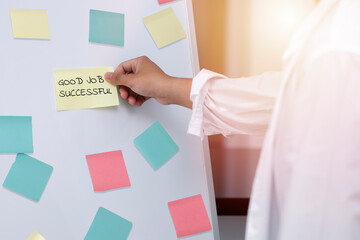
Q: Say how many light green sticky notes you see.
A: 5